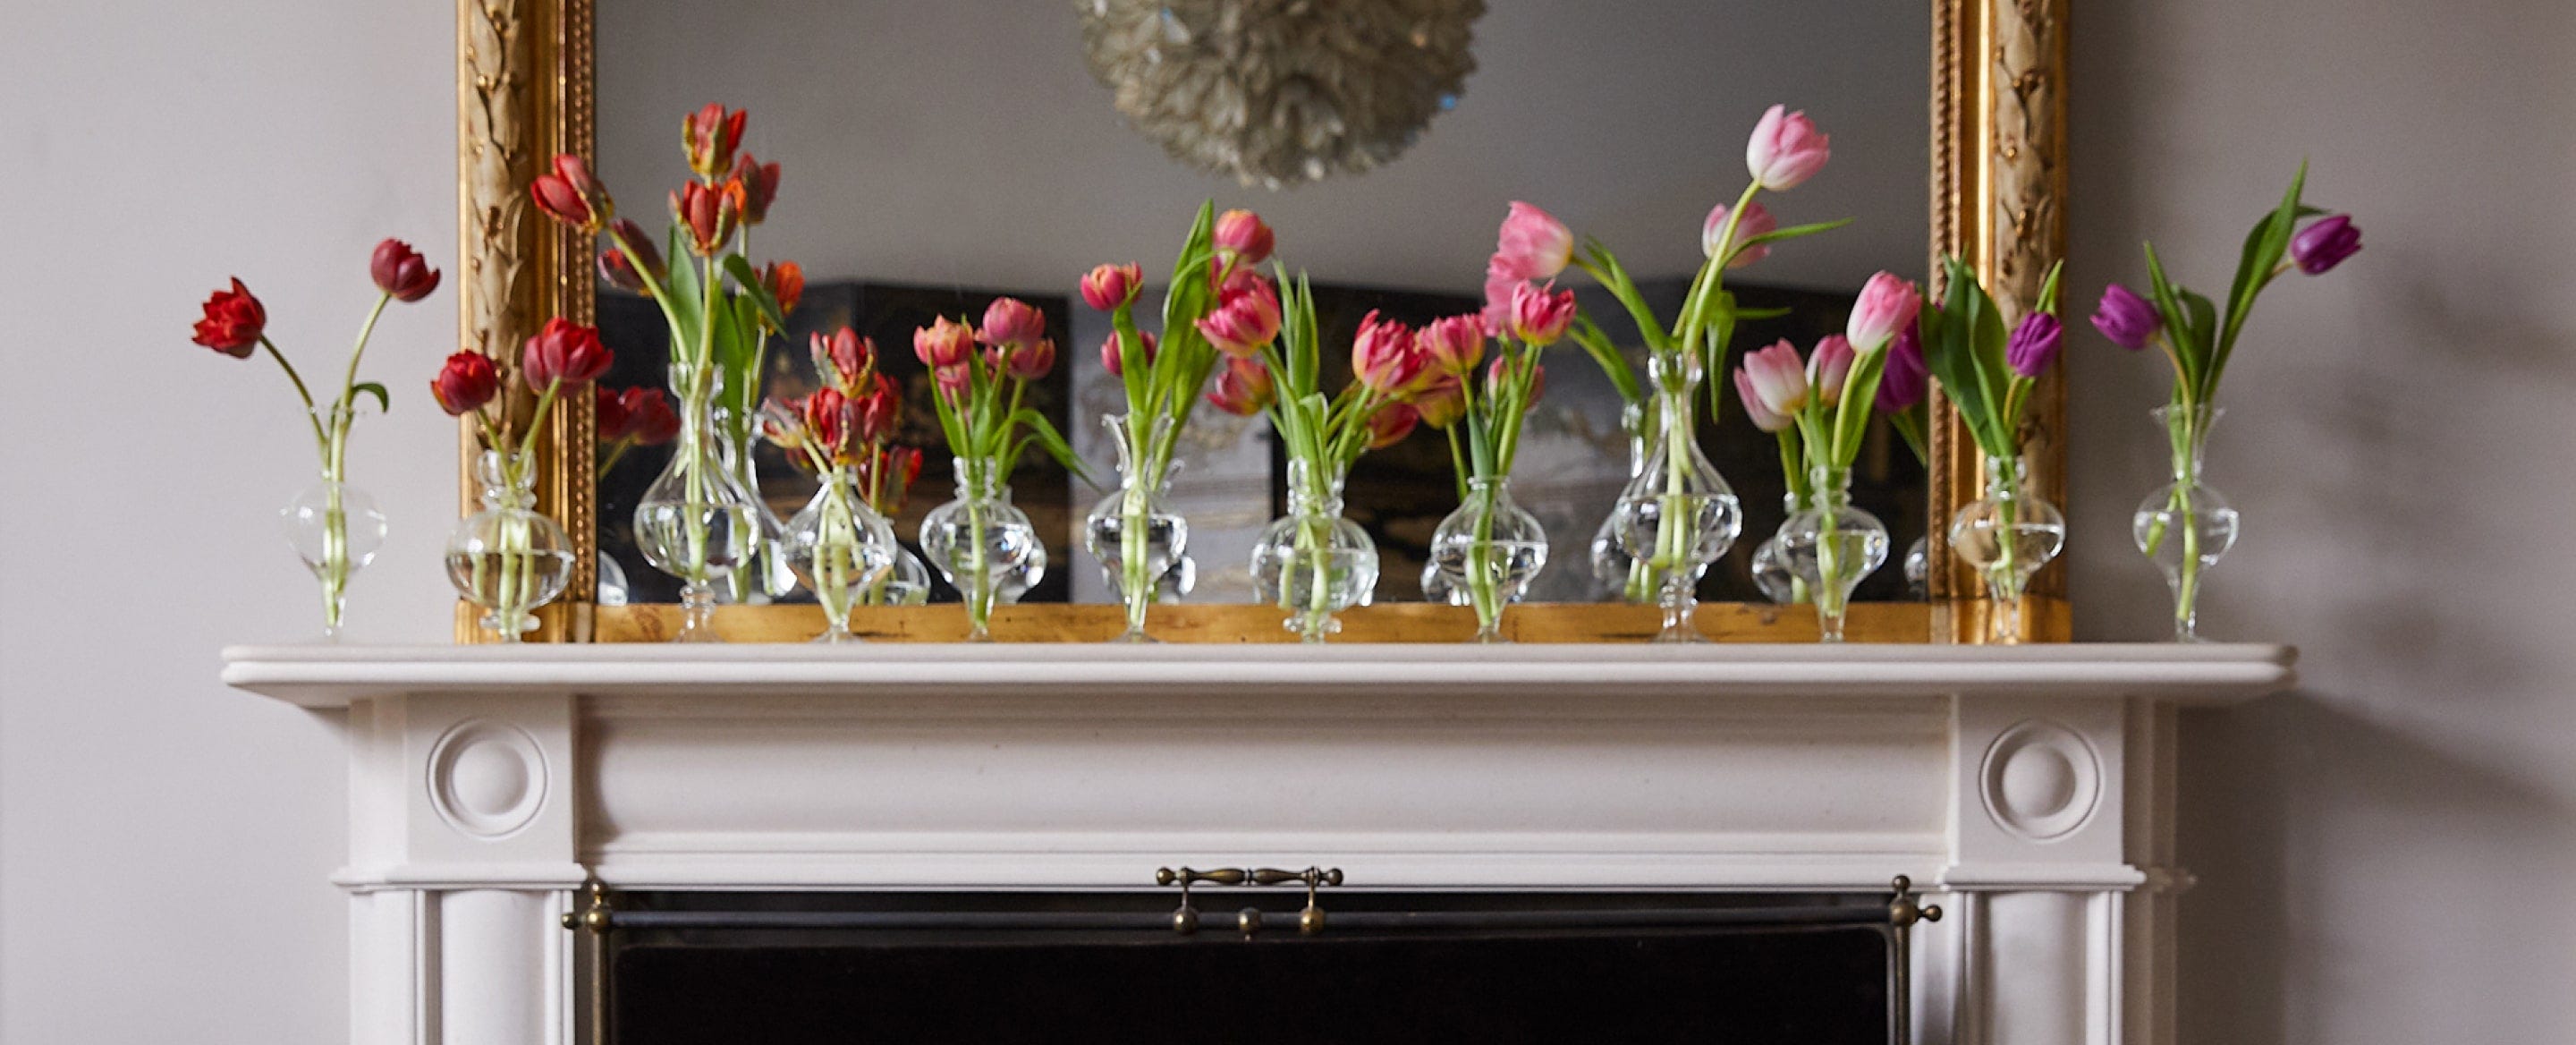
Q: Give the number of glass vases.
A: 12